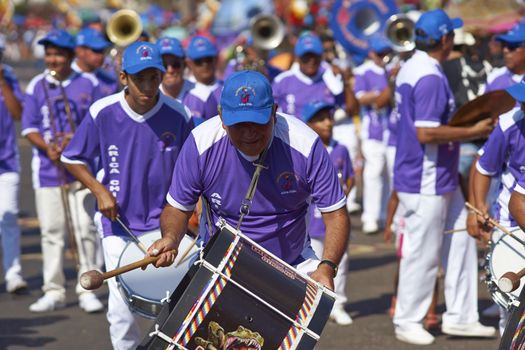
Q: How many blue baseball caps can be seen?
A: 12